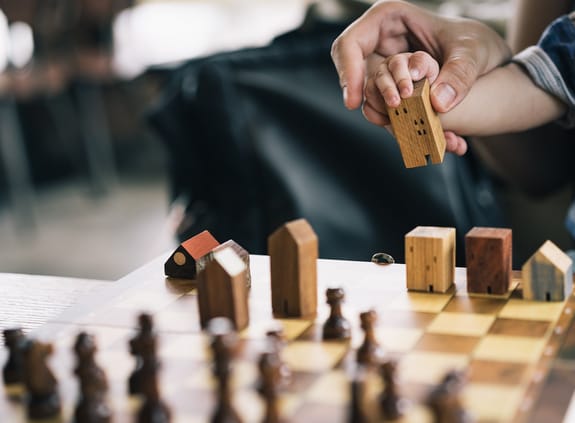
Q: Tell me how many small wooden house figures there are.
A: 8